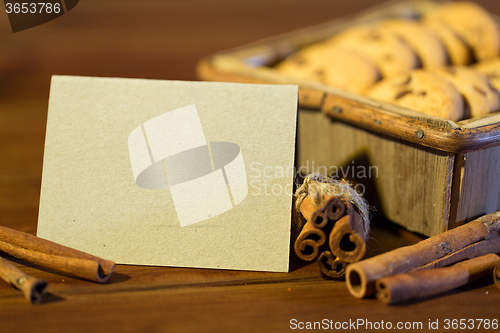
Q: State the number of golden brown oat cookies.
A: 8